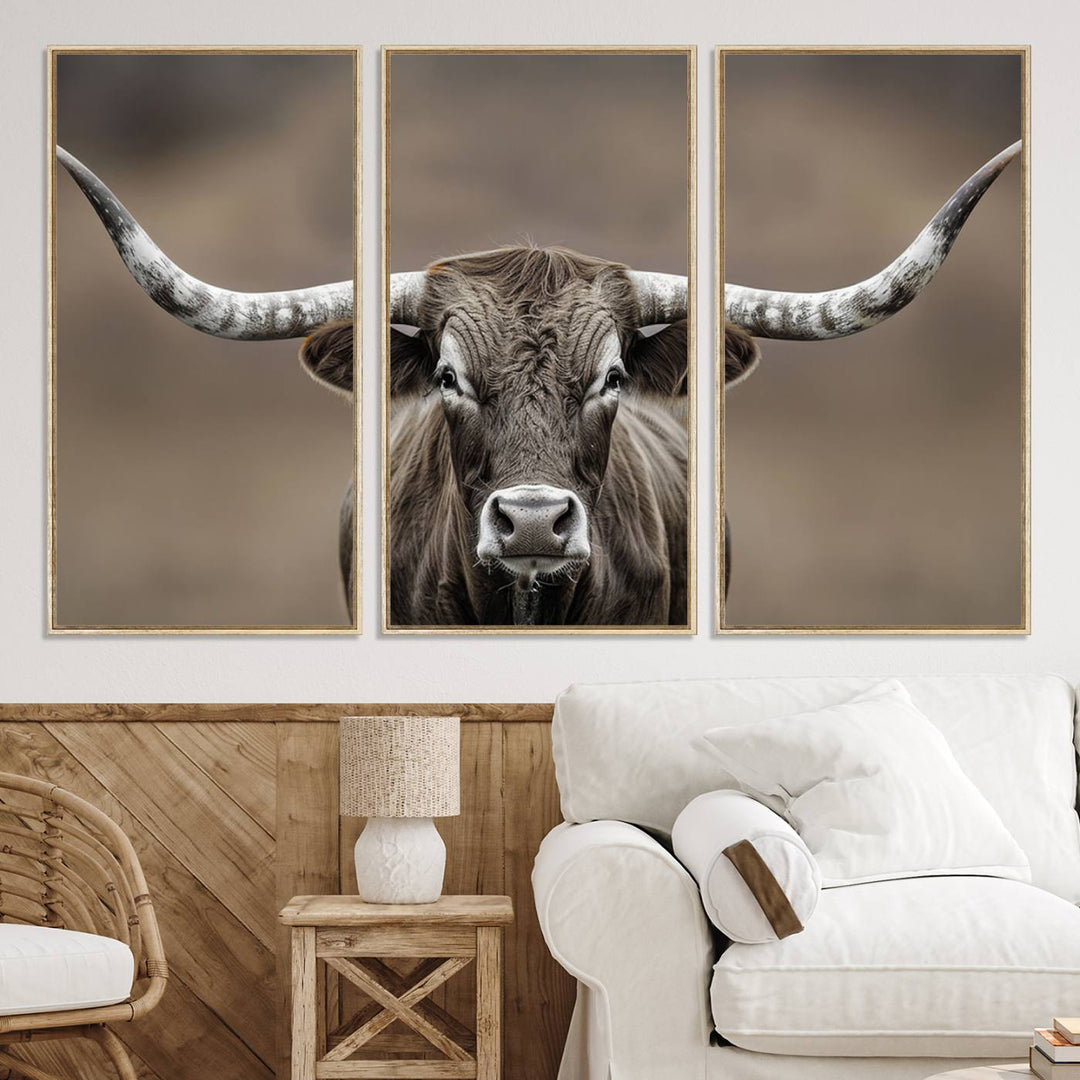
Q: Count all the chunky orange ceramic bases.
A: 0